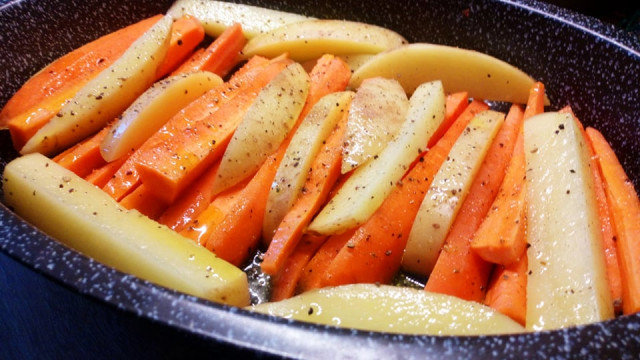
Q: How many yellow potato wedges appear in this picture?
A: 13